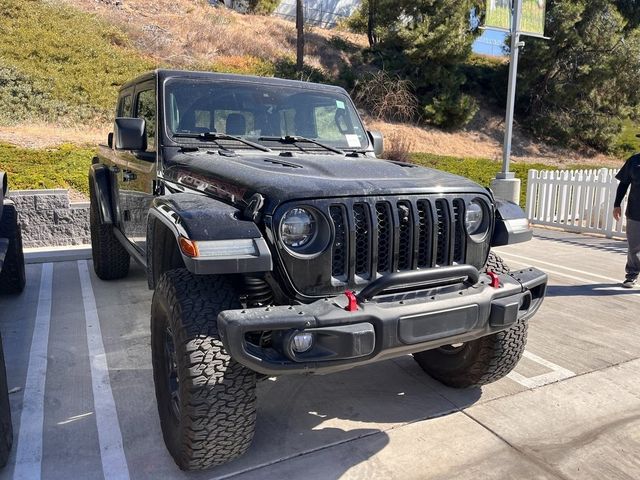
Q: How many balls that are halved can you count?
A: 0